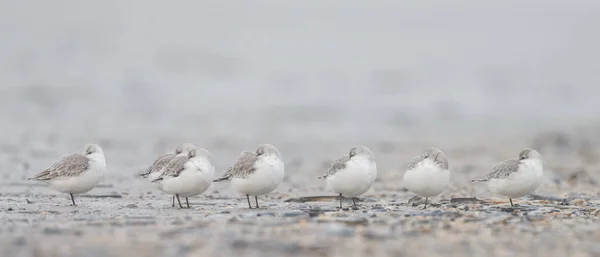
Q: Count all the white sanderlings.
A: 7